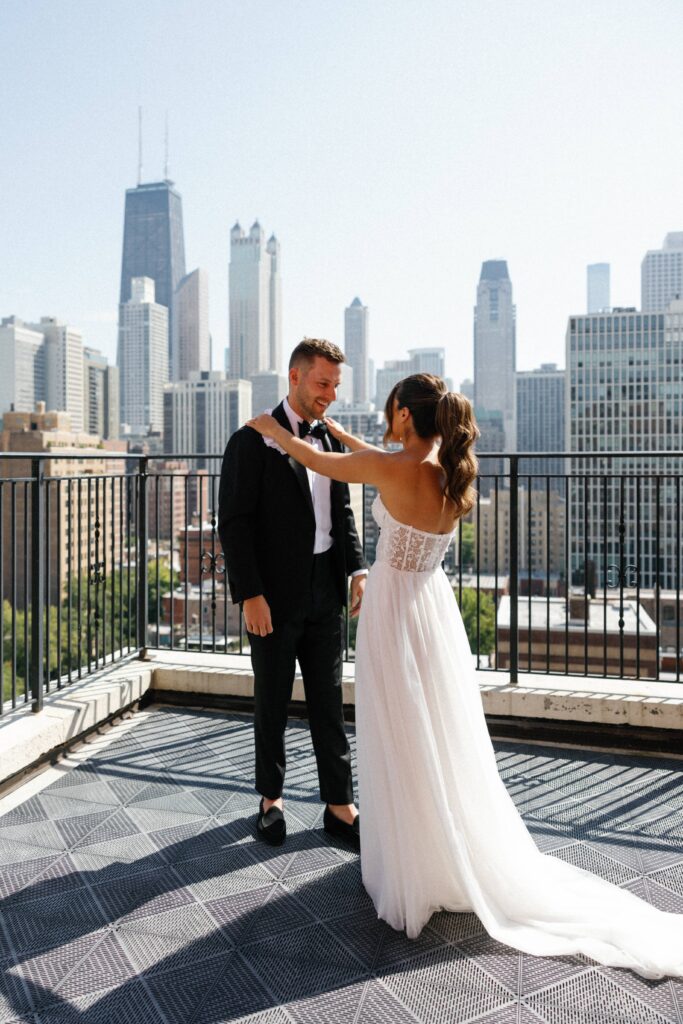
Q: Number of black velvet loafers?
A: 2